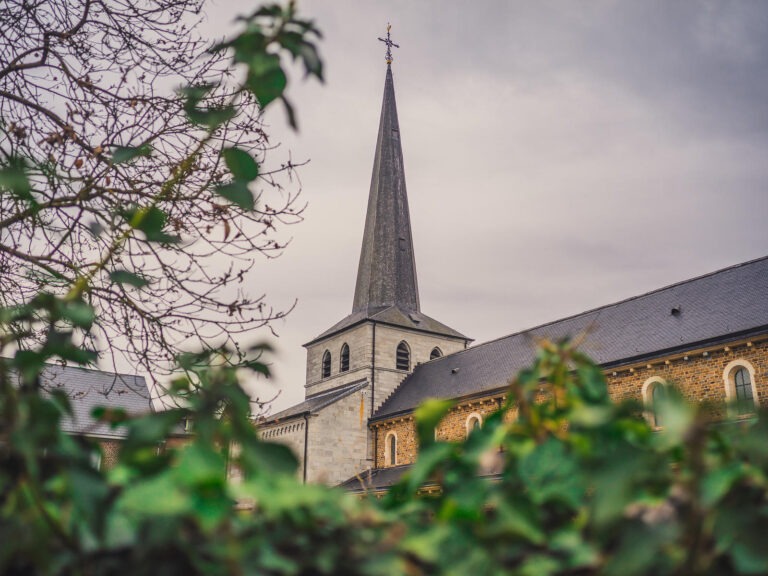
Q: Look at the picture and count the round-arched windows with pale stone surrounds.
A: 4